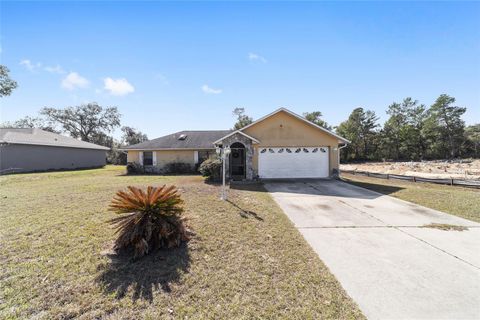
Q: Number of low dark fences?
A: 1